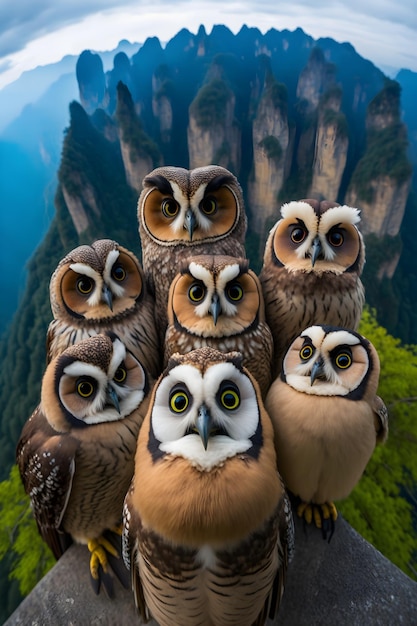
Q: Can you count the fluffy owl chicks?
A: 7